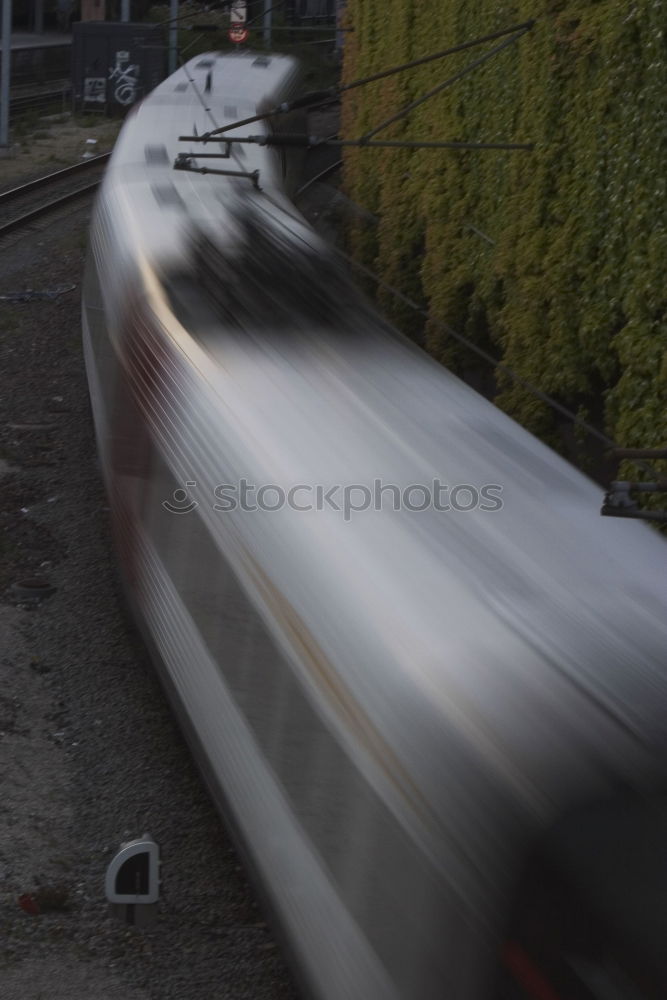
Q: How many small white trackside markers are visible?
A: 1